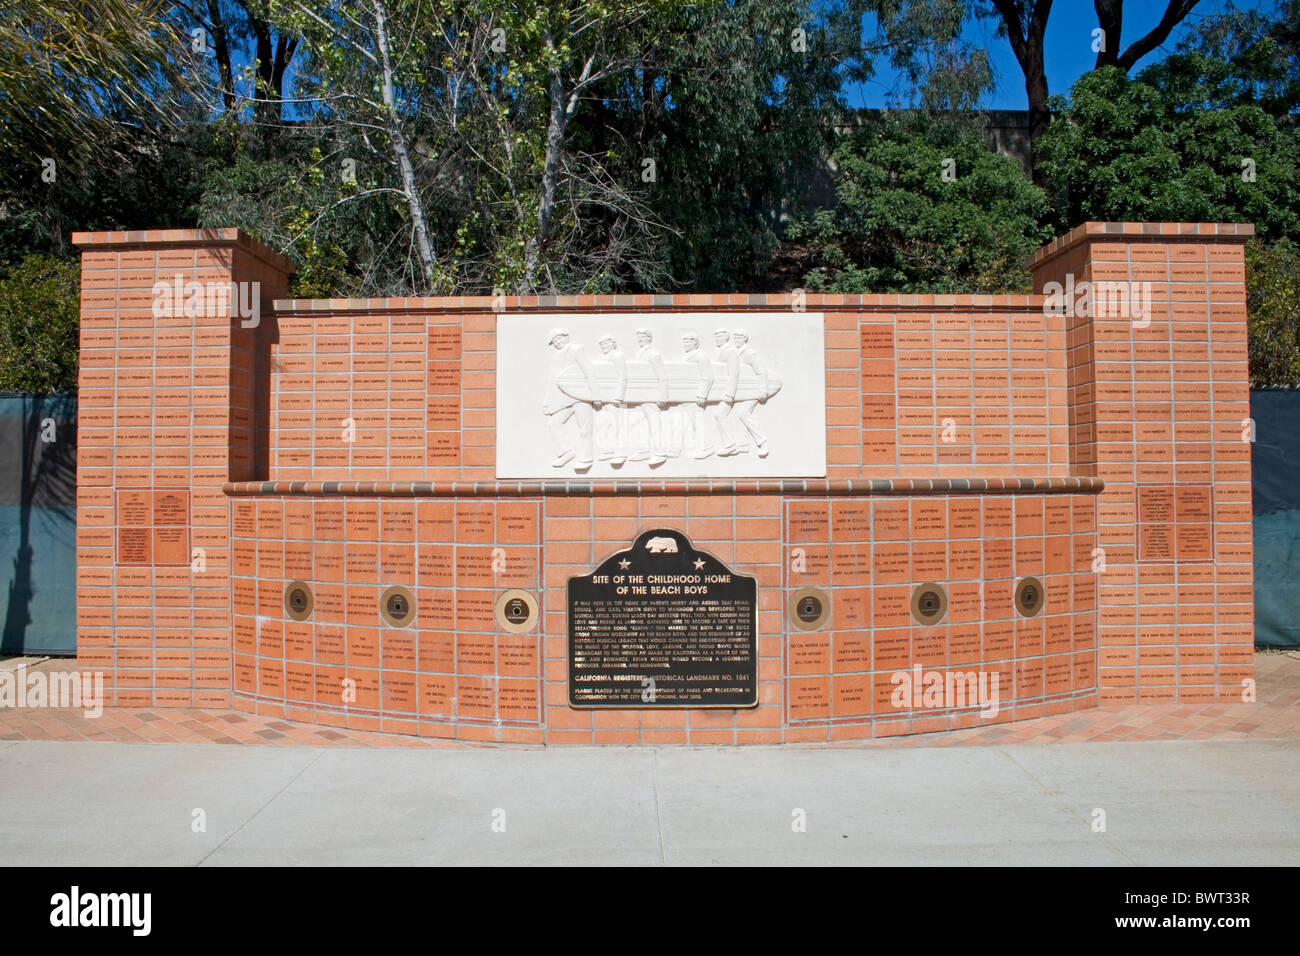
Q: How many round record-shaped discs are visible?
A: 6